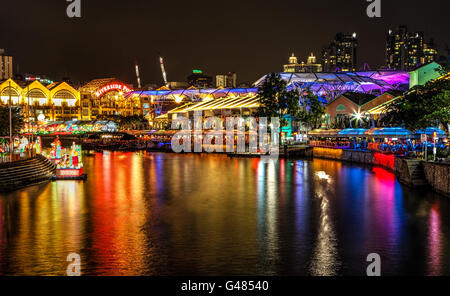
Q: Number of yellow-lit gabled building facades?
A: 3